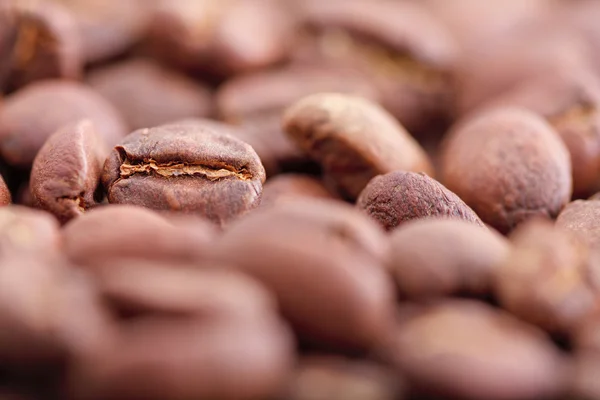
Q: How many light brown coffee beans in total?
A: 1